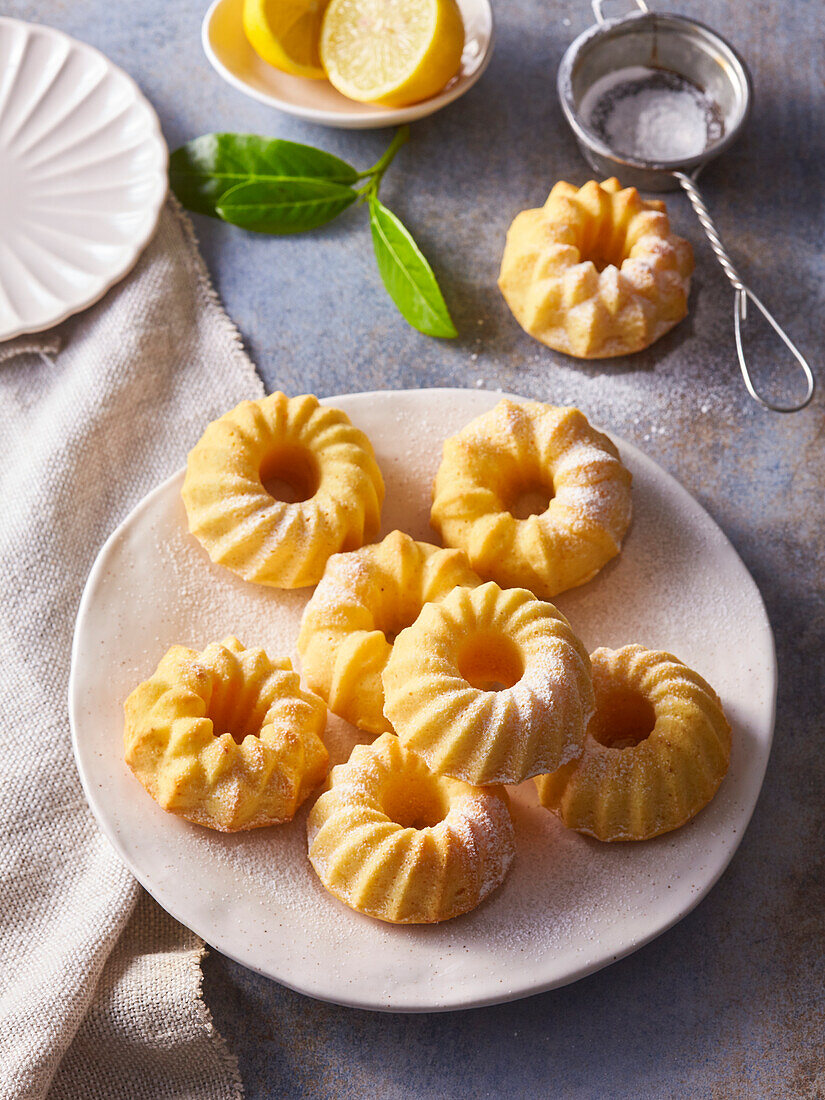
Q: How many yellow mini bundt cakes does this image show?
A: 8